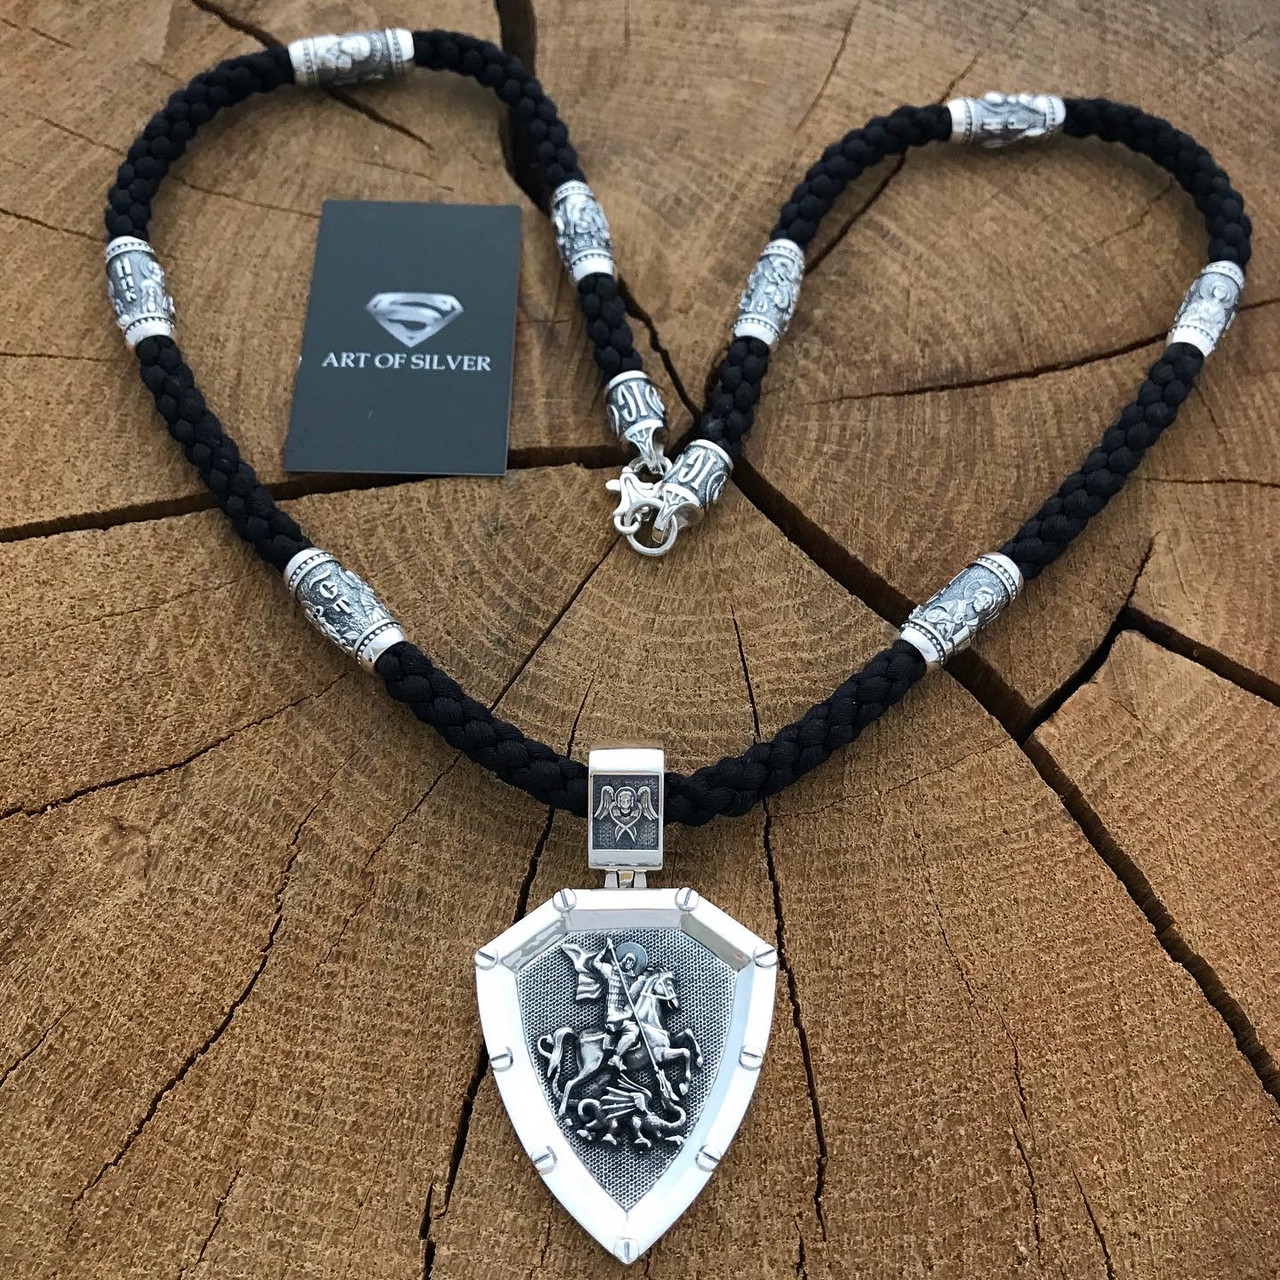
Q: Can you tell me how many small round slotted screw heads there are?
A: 9